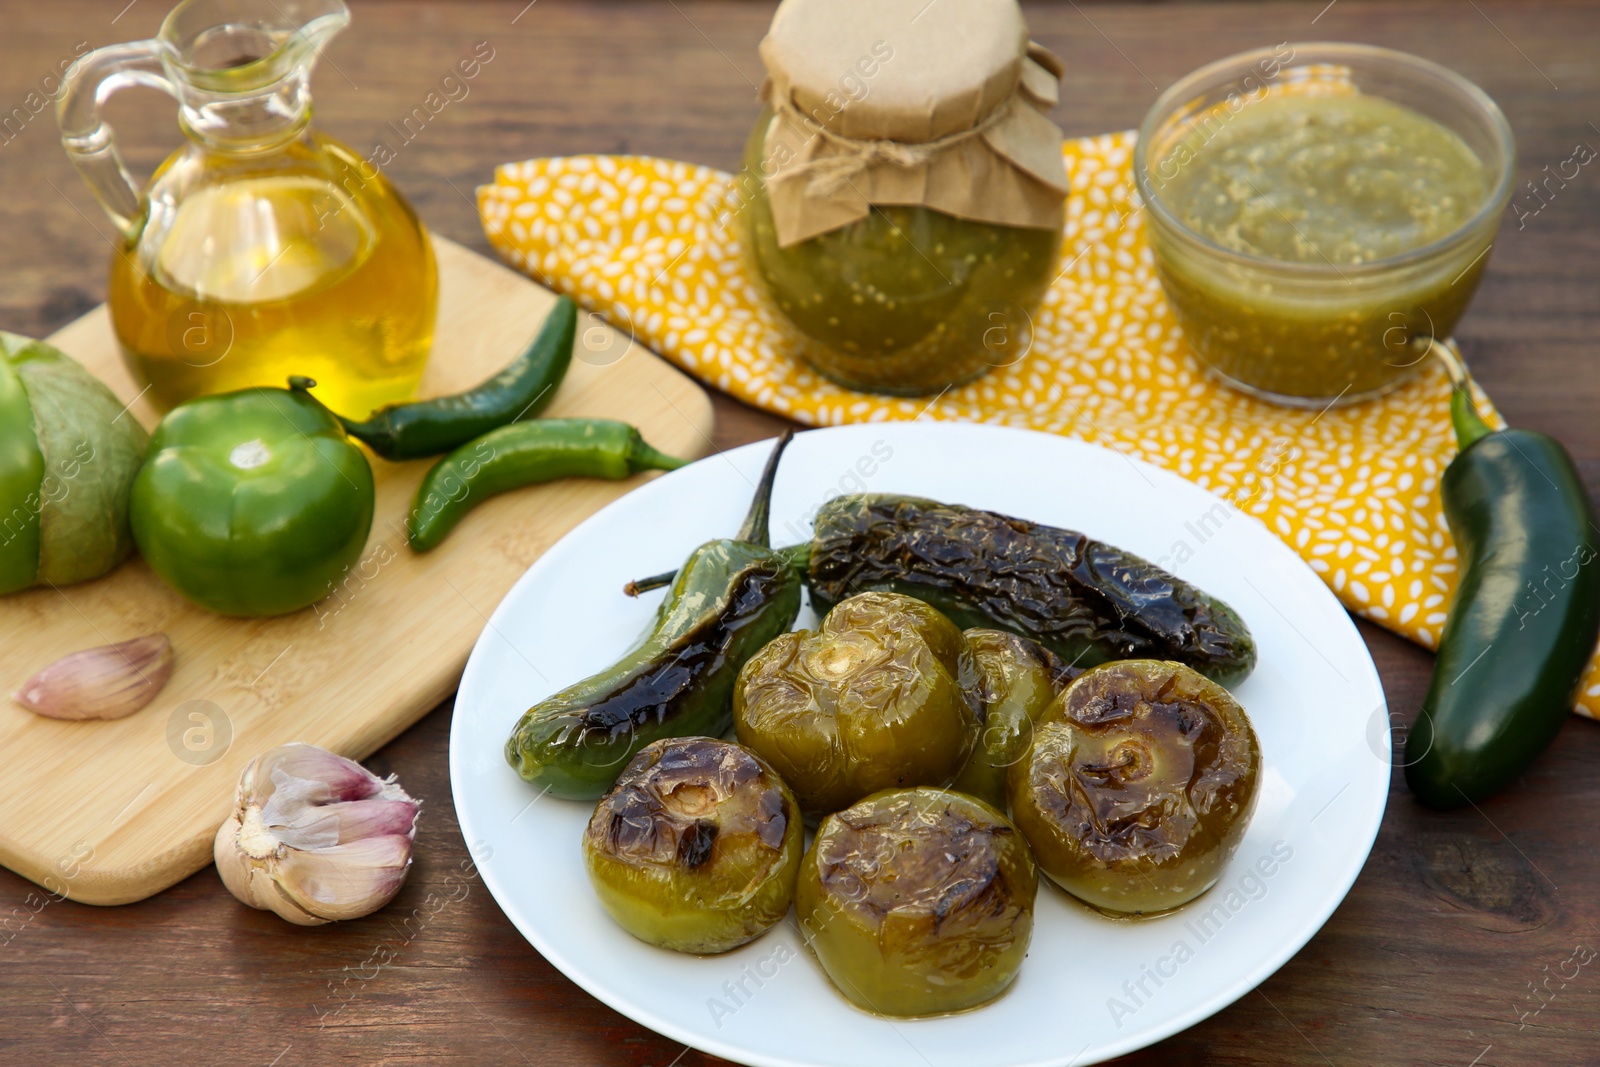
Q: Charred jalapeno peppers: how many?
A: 2